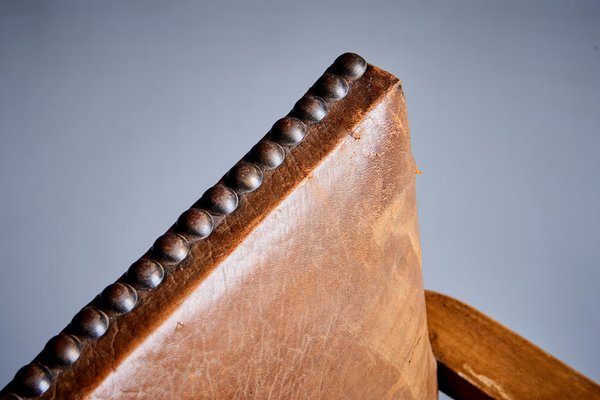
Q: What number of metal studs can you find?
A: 14